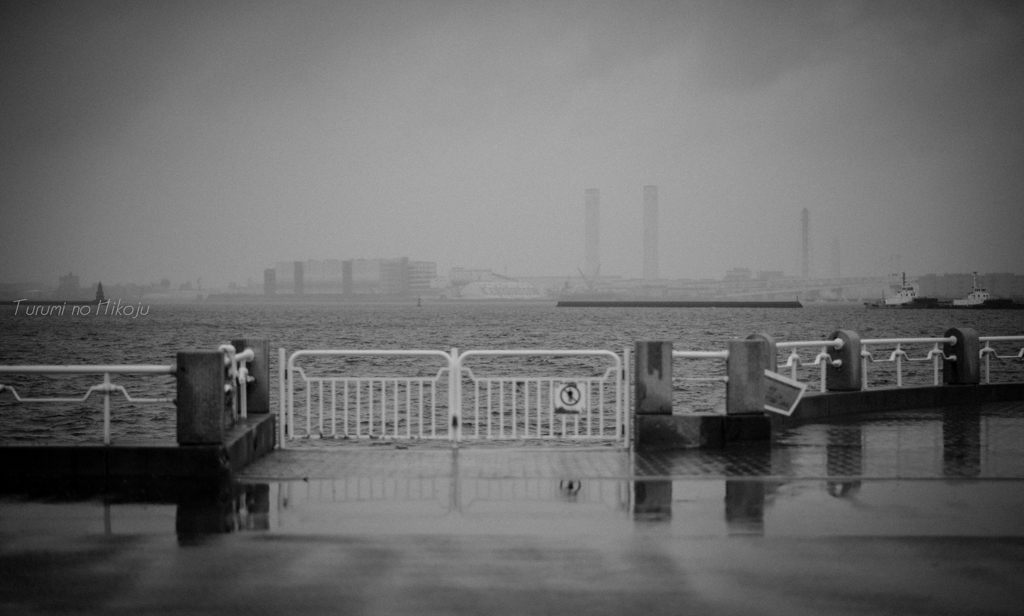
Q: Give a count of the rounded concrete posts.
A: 3